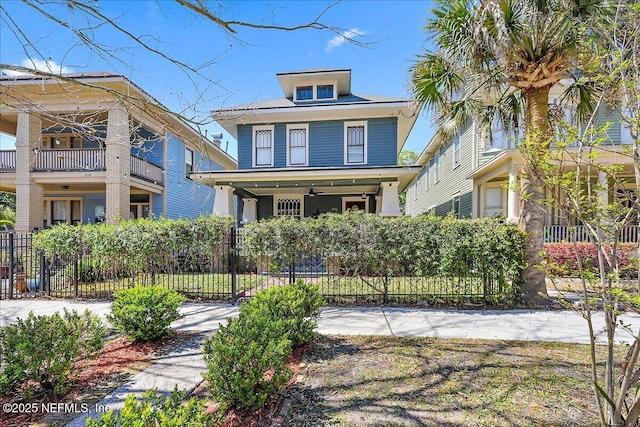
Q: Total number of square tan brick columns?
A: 2